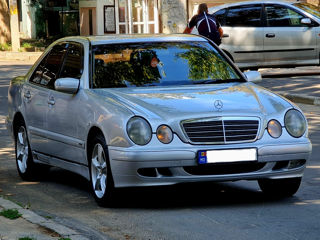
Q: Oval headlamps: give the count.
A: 4